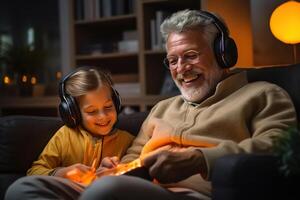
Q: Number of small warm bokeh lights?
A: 4